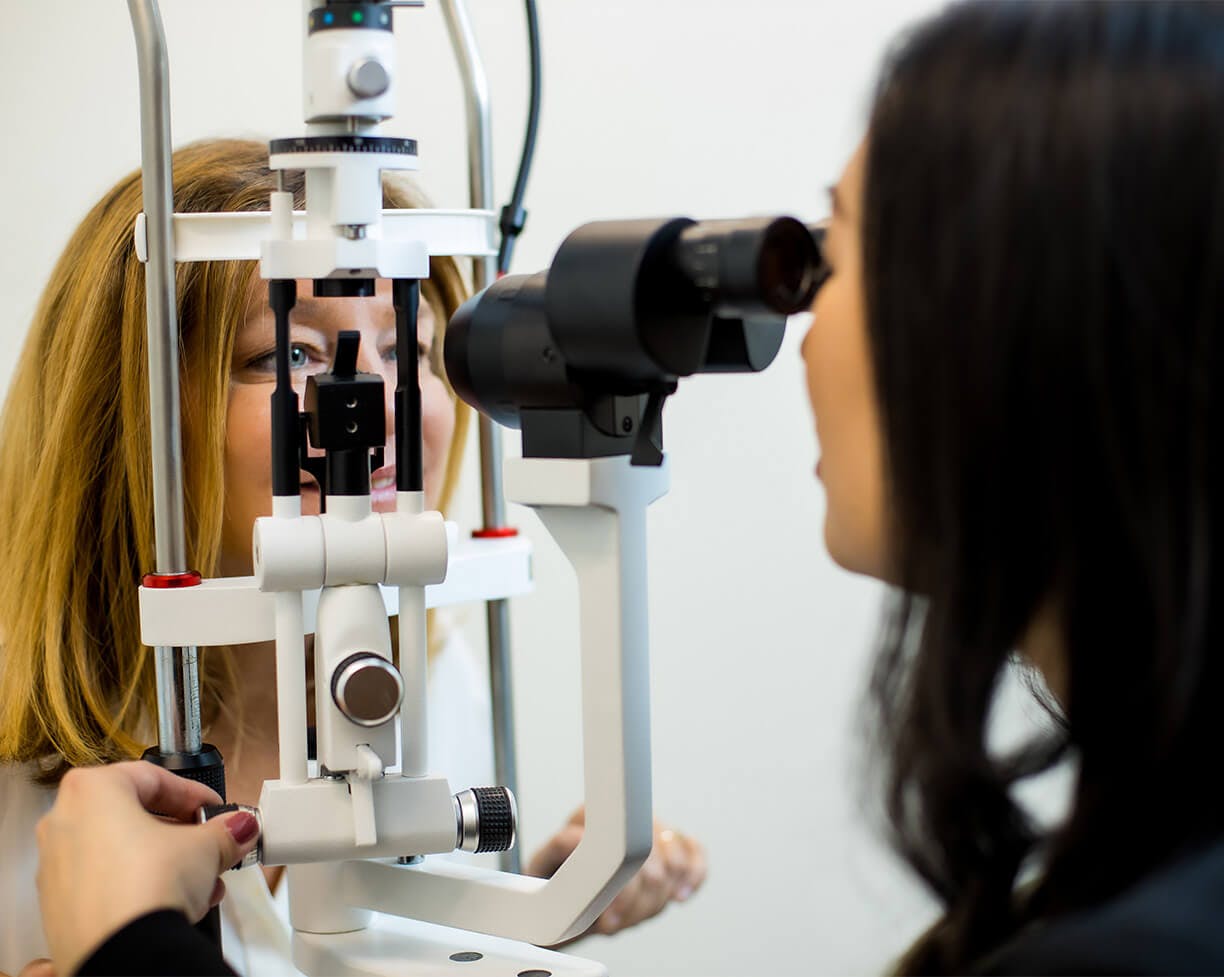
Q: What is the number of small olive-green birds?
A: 0